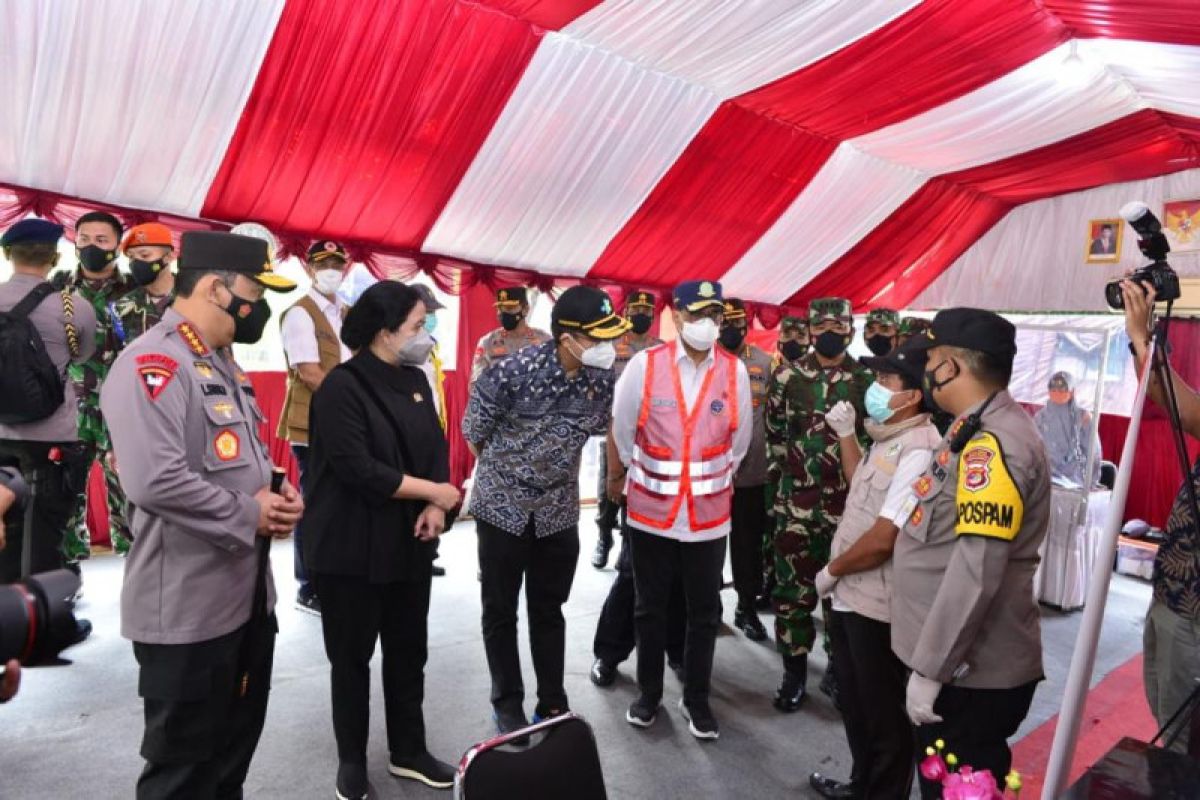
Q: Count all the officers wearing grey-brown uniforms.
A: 6